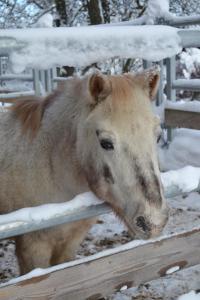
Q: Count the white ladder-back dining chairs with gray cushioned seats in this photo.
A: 0